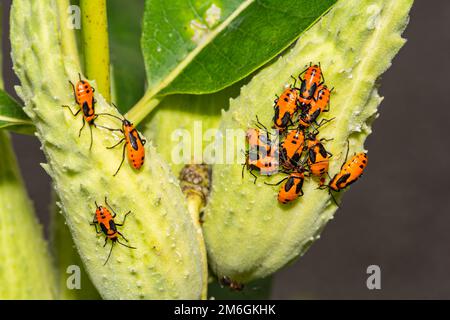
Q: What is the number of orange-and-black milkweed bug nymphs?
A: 12